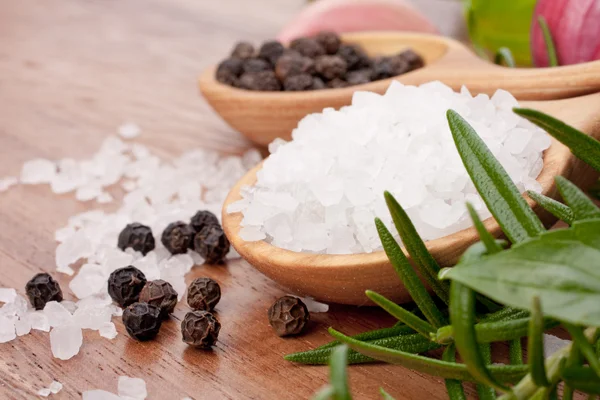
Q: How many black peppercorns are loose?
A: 11